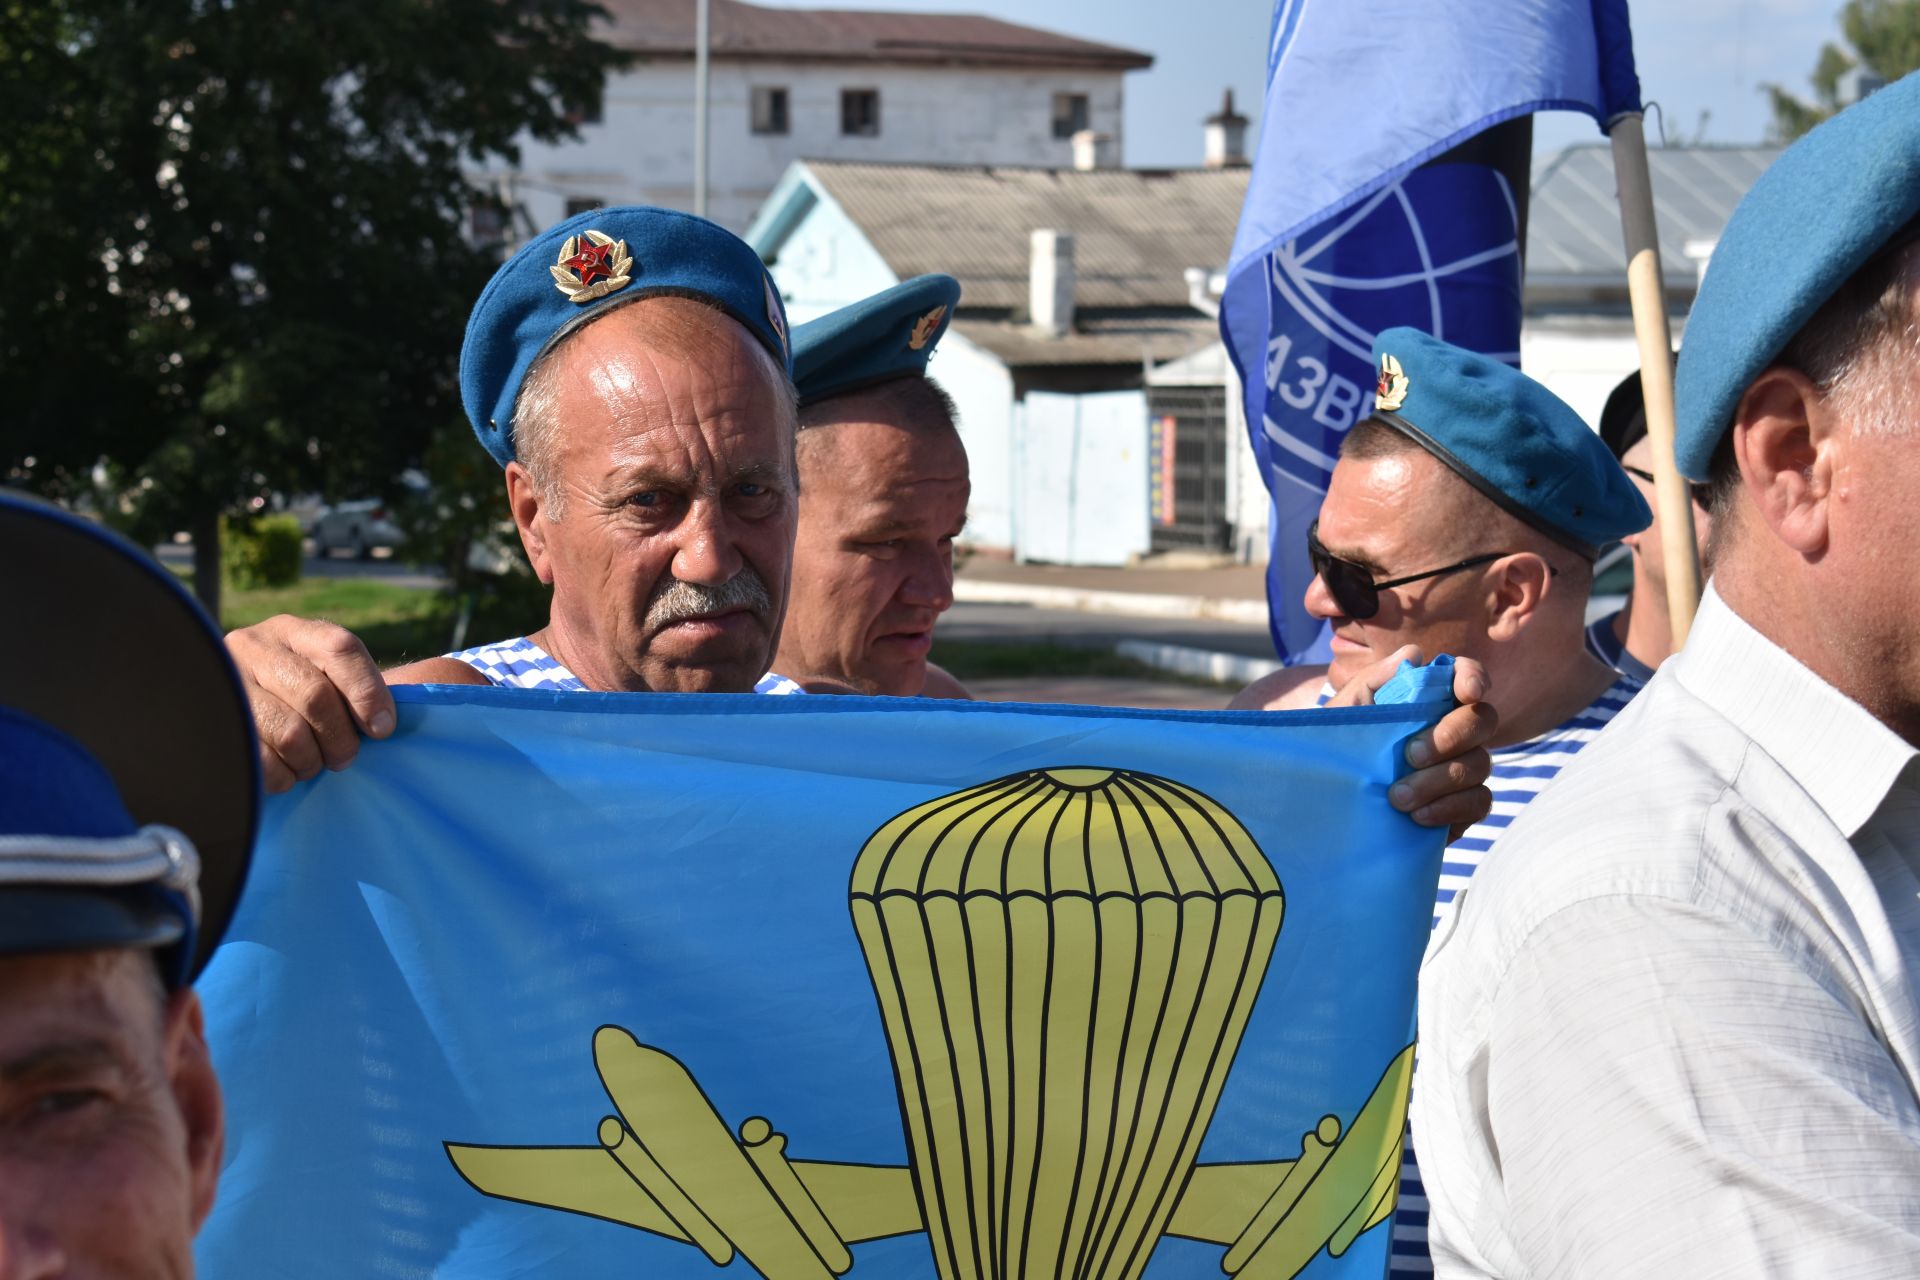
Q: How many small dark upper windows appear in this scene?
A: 3